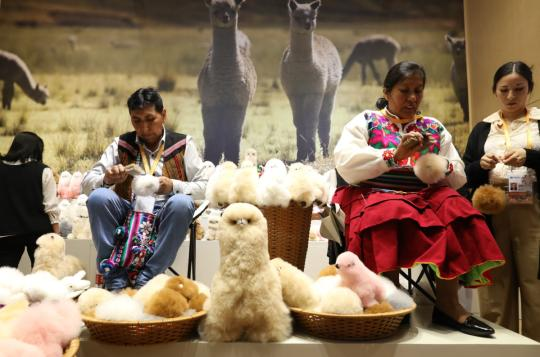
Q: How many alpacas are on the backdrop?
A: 5